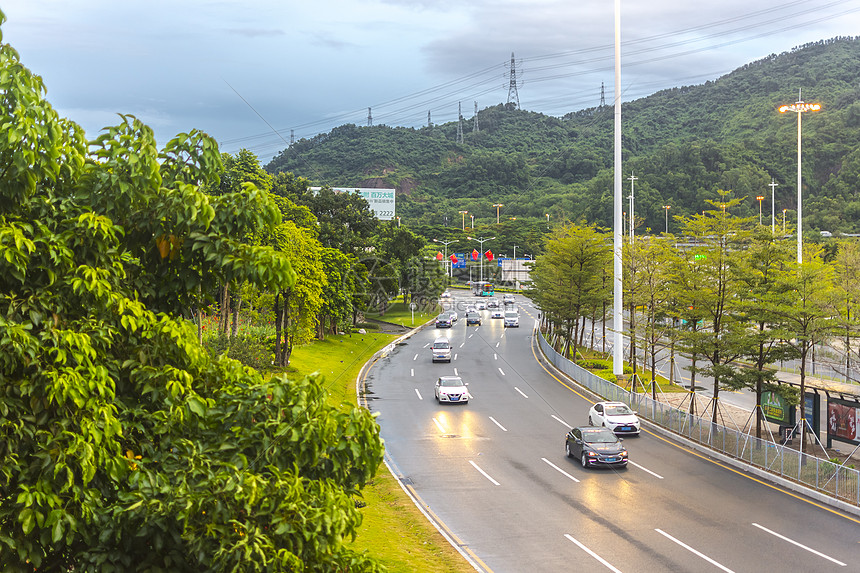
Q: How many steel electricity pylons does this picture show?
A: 7